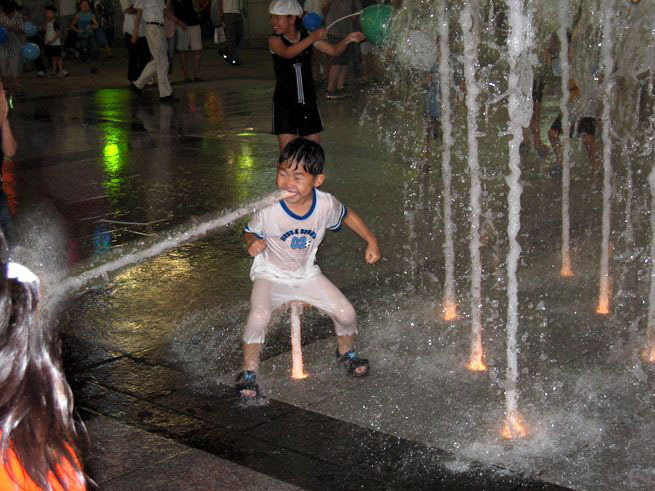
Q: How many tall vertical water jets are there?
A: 6